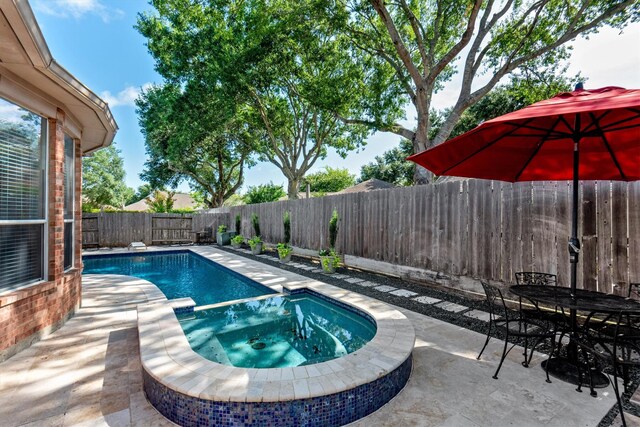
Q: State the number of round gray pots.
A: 4